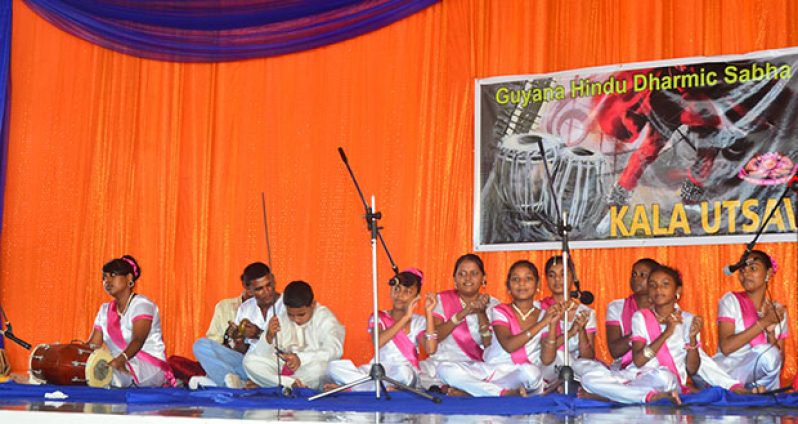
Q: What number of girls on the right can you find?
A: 7